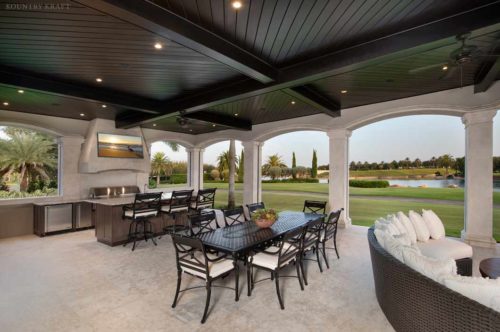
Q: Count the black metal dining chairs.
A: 8